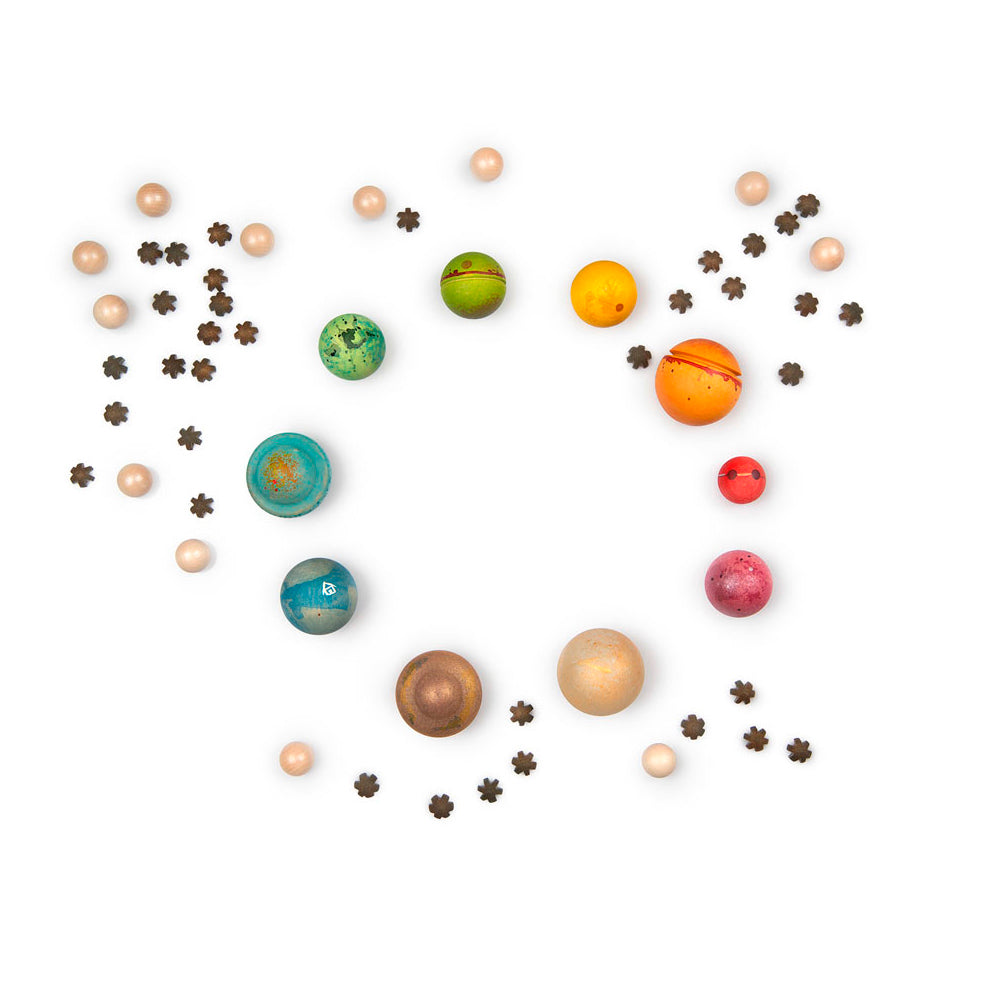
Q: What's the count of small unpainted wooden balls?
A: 12